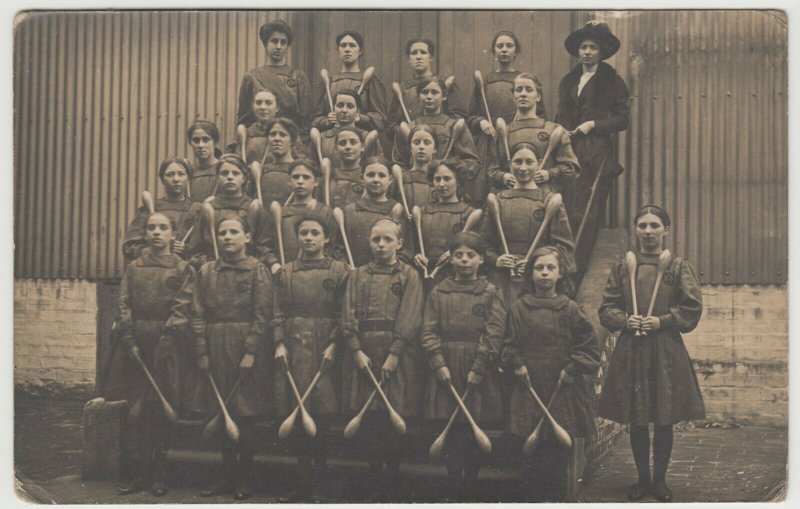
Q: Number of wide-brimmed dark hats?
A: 1